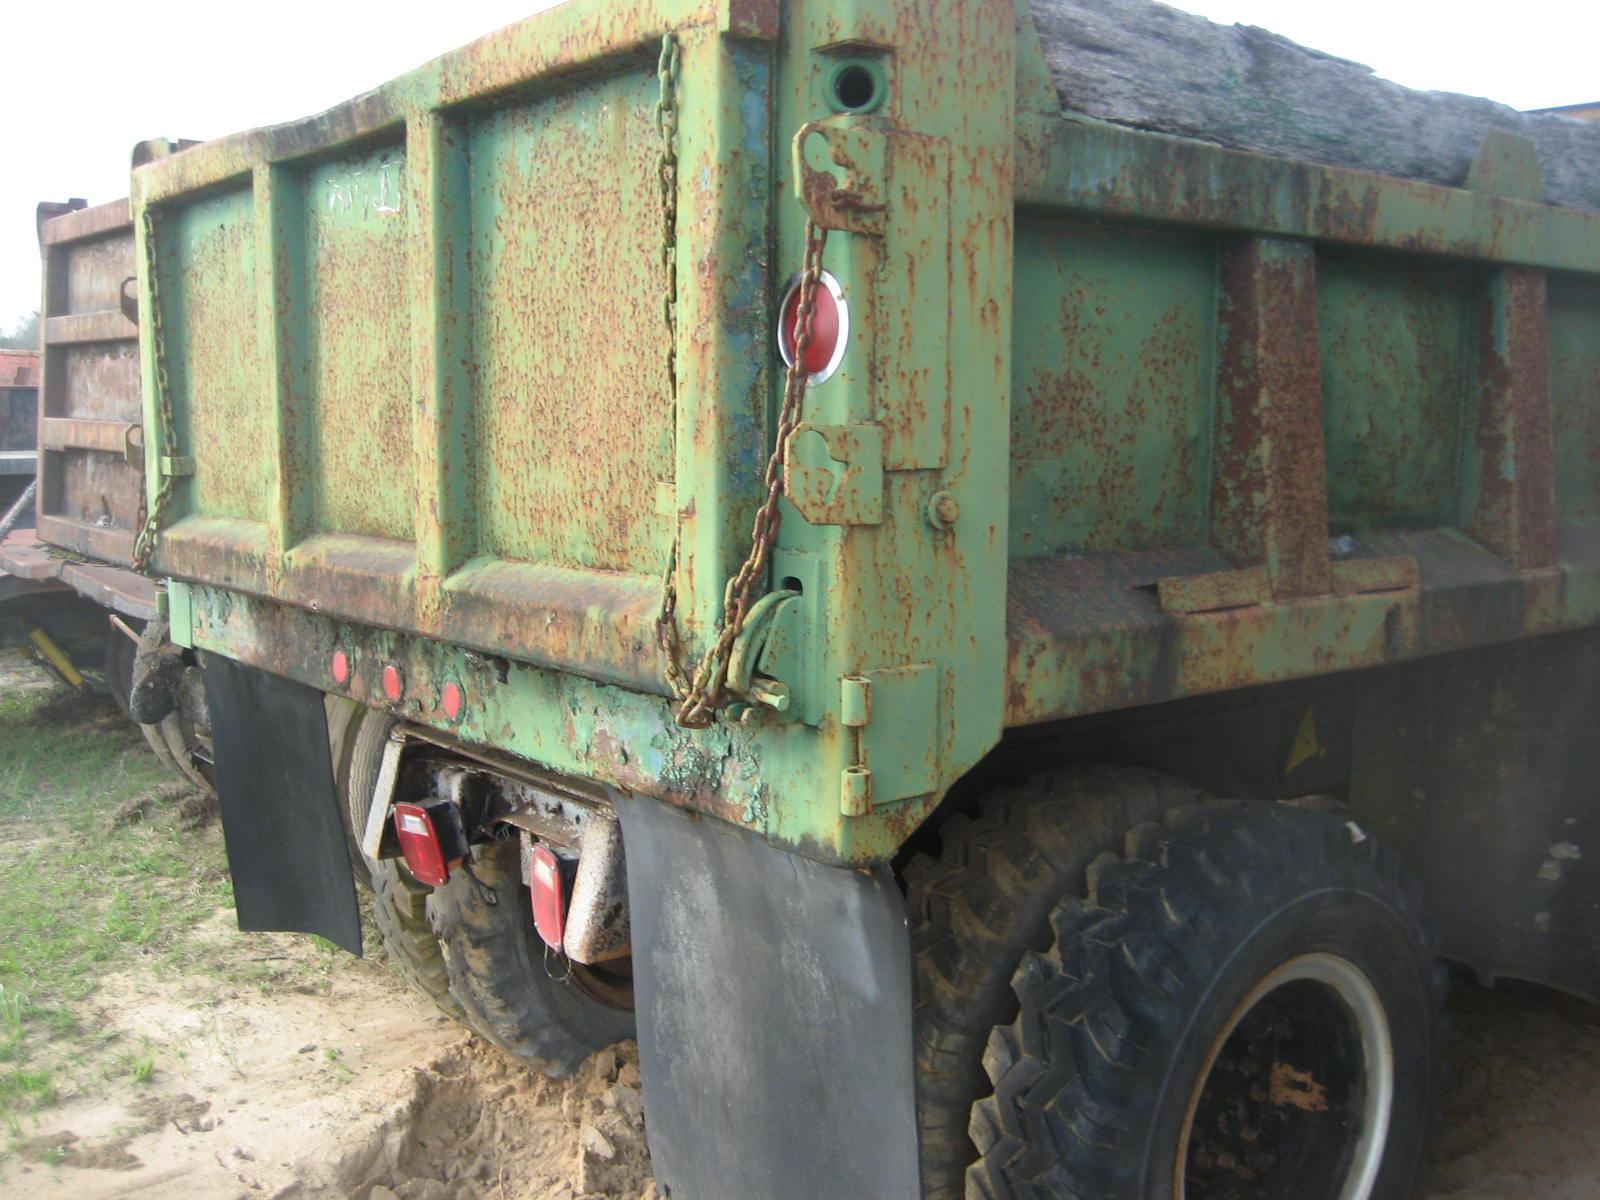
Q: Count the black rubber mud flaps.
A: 2